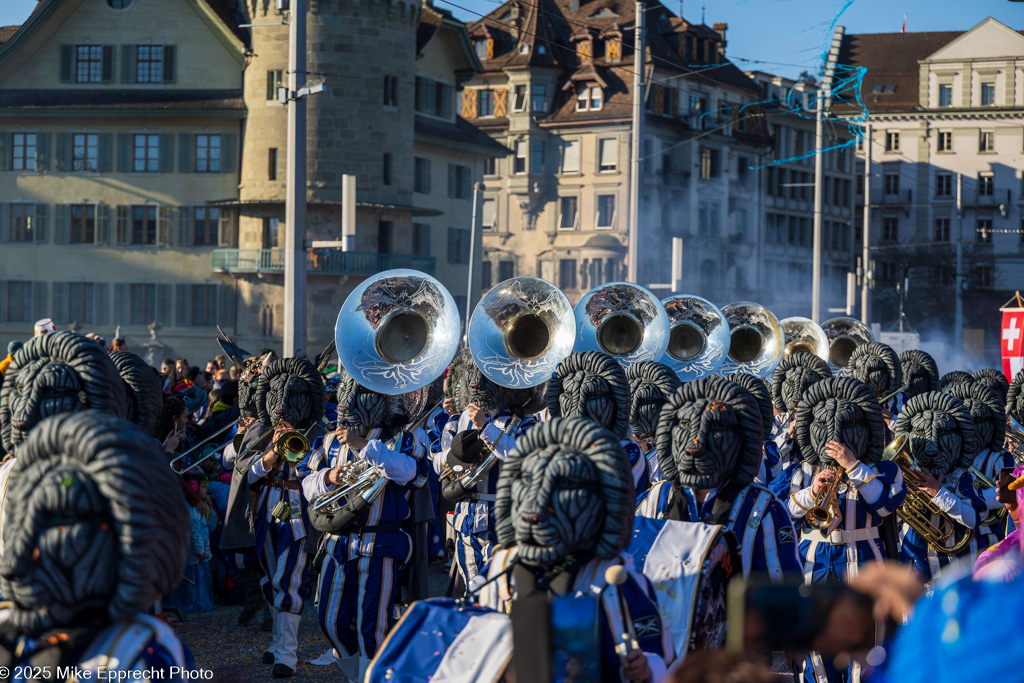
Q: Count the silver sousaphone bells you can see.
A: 7